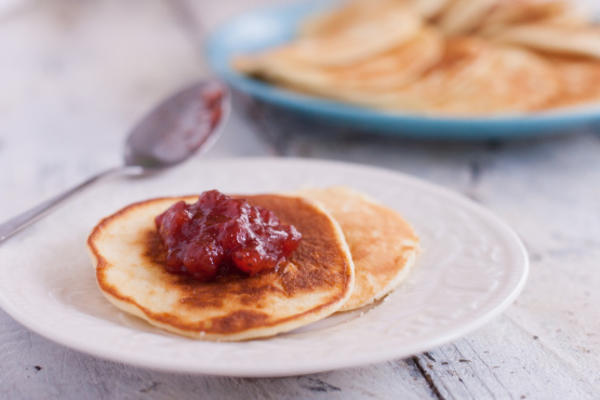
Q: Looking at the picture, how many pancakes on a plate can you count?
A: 2